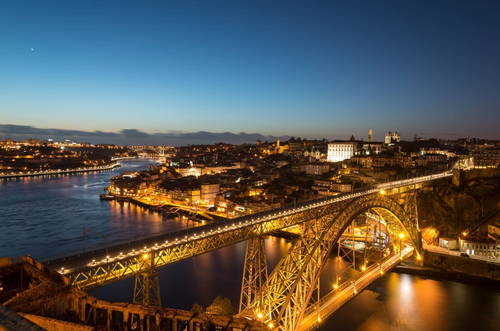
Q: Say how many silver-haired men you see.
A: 0